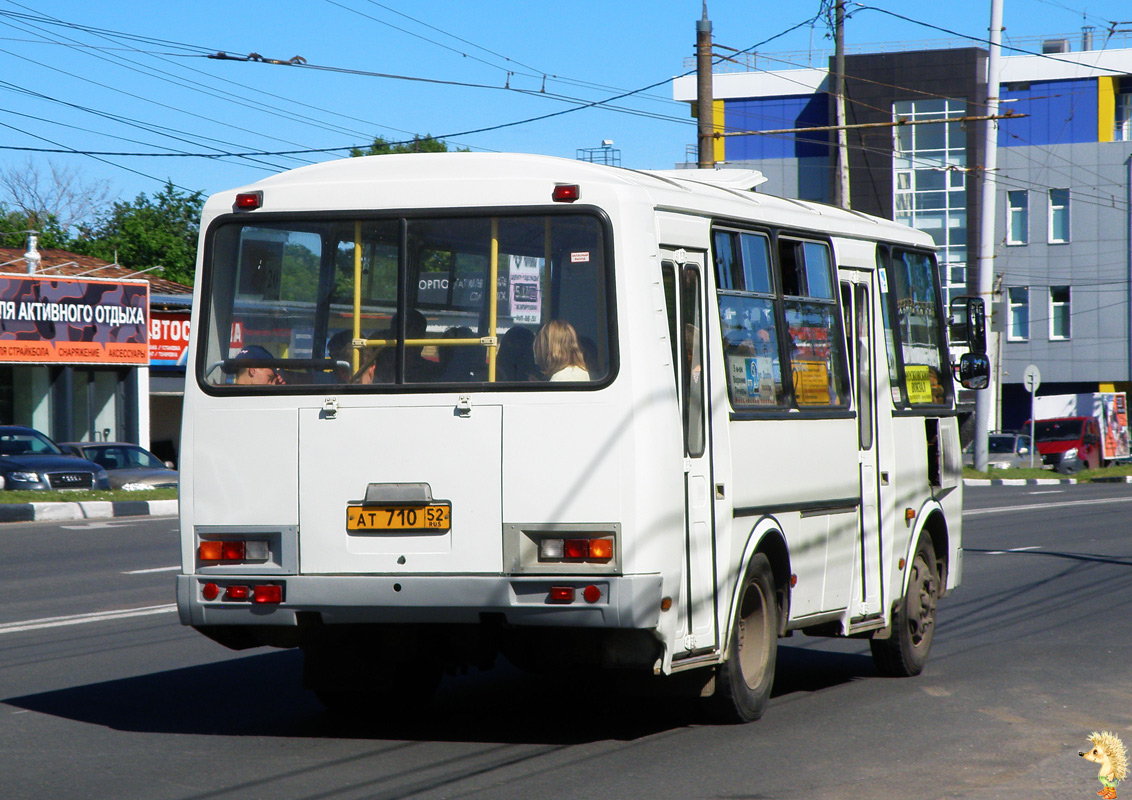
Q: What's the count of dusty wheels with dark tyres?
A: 2